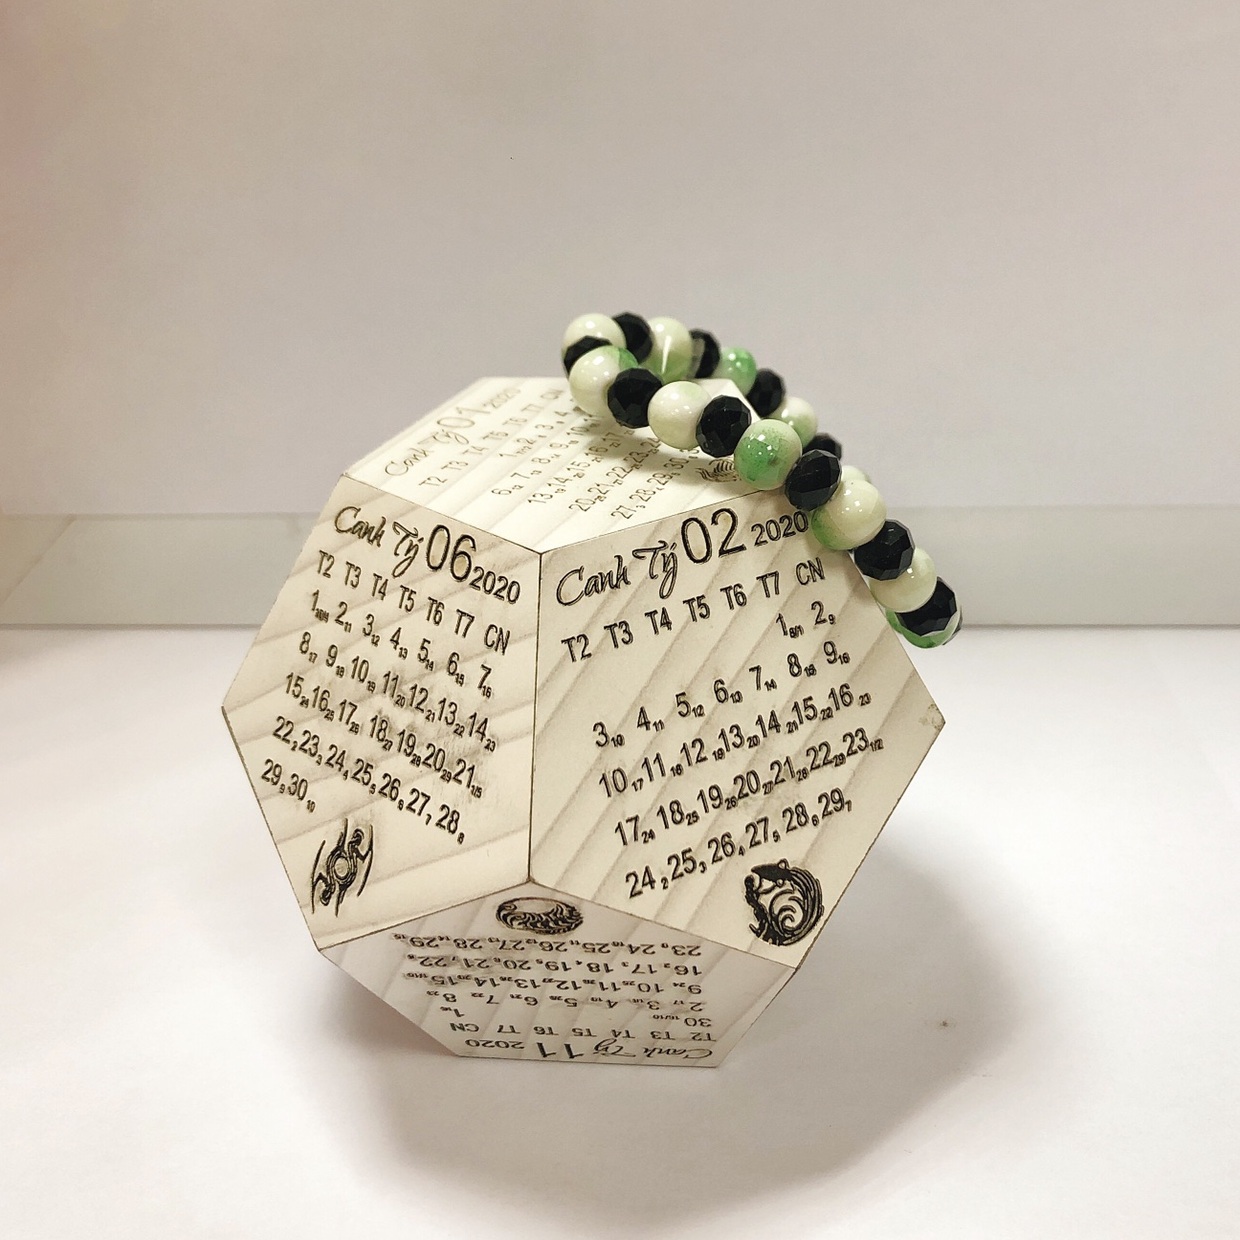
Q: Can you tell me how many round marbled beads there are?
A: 11